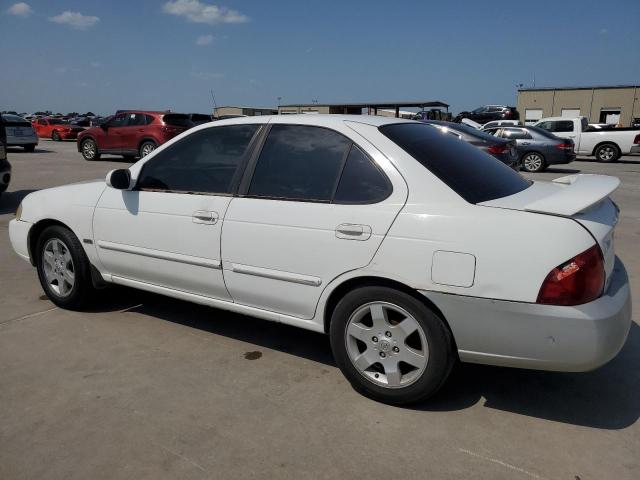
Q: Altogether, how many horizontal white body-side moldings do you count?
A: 2